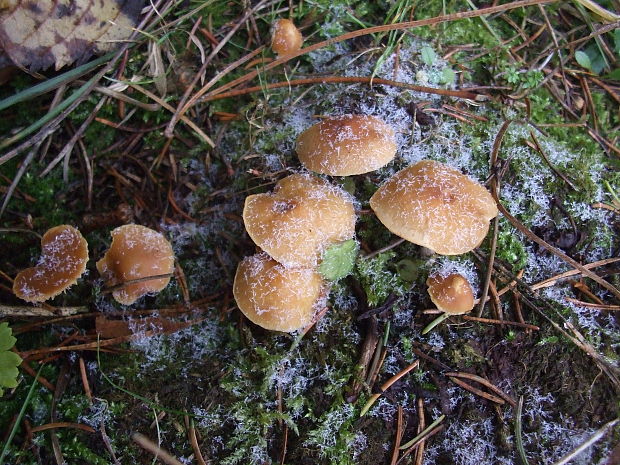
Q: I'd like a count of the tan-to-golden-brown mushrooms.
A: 8